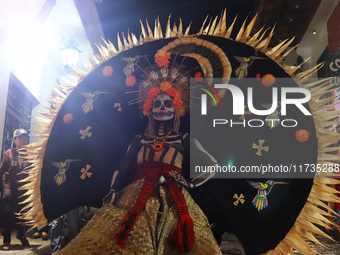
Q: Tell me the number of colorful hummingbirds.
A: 6